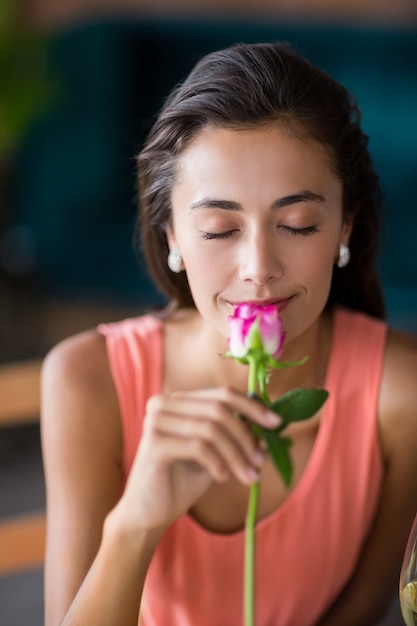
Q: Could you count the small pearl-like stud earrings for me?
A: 2